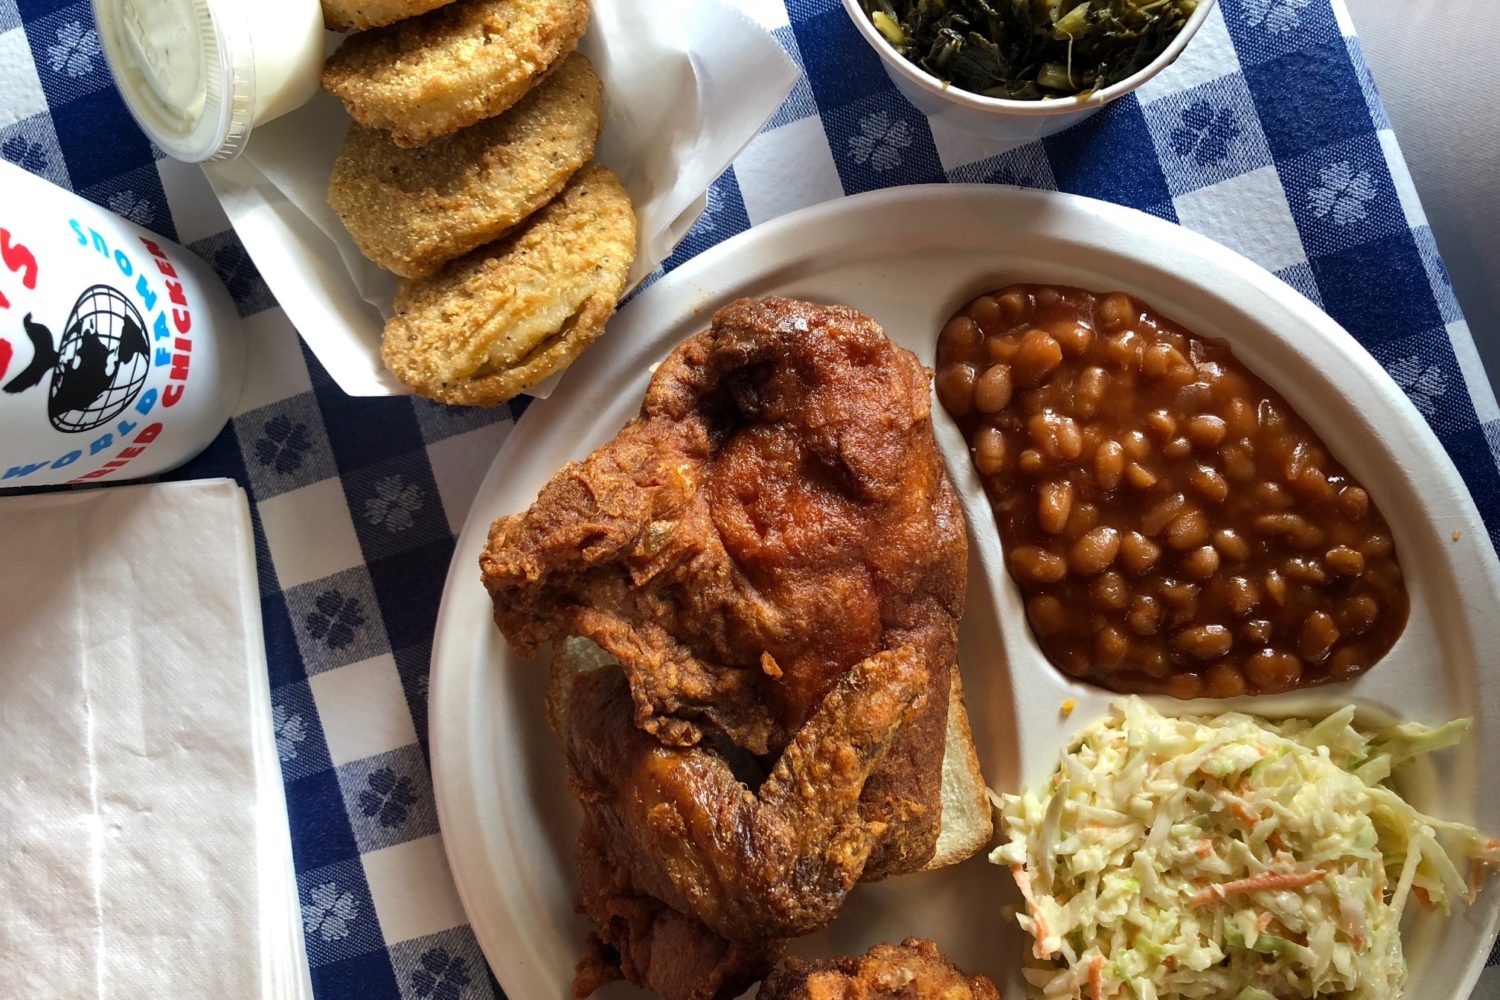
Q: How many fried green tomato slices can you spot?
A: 4